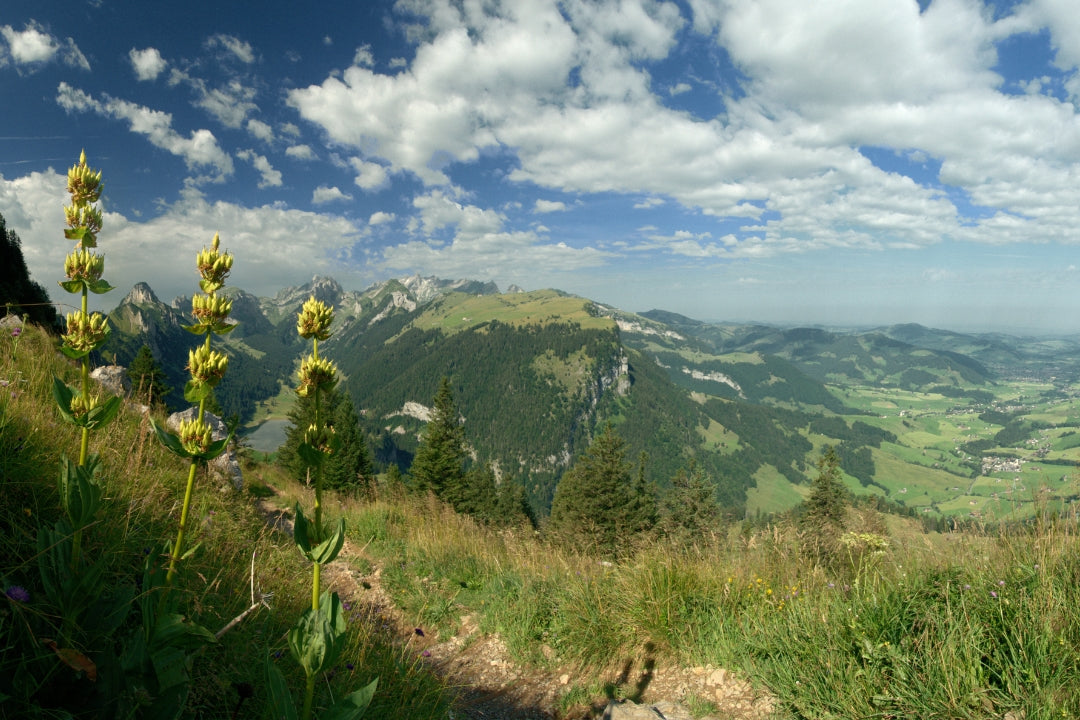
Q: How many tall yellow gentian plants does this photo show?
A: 3